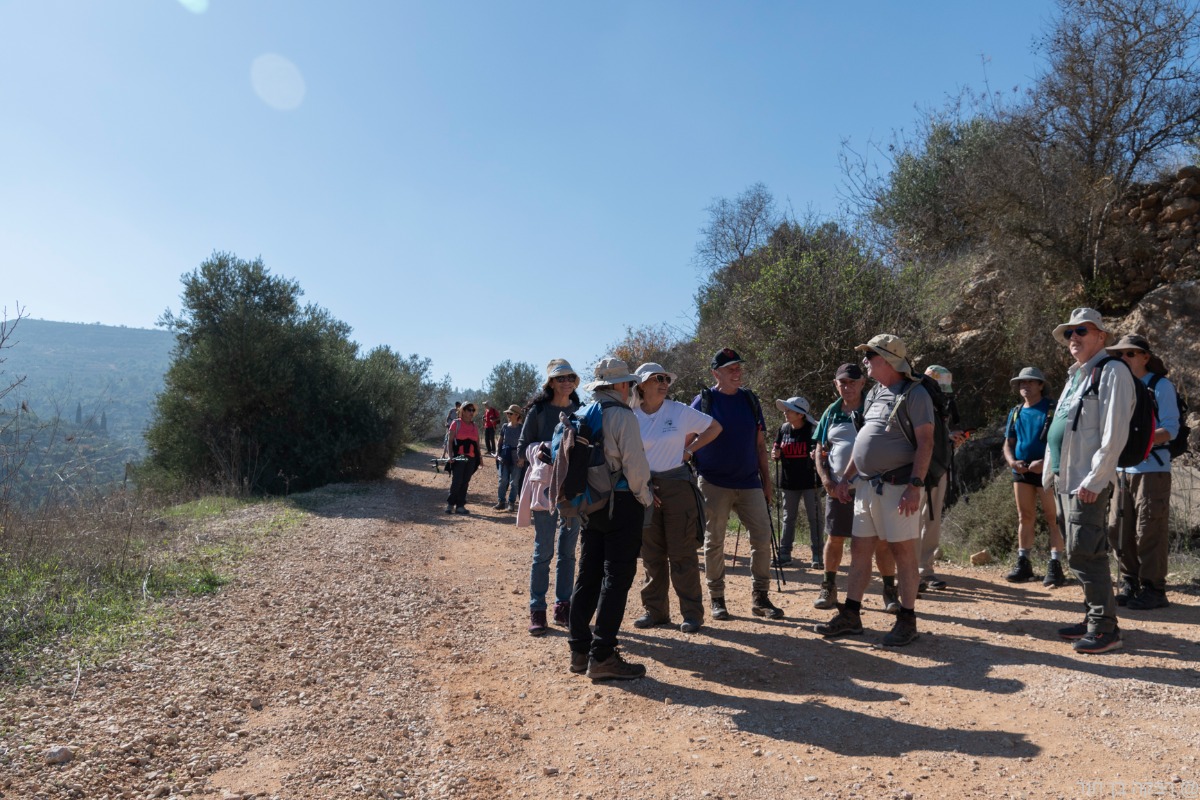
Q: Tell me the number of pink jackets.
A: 1